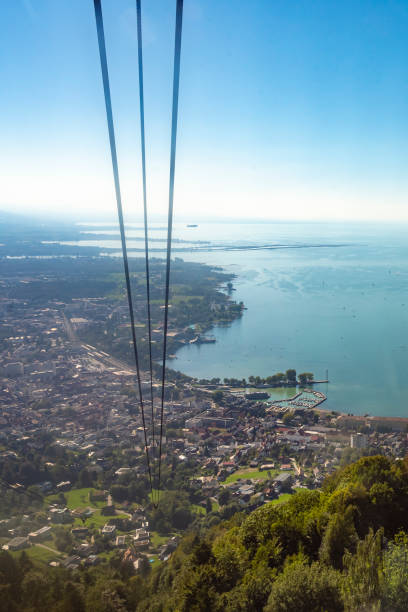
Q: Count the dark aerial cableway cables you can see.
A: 3